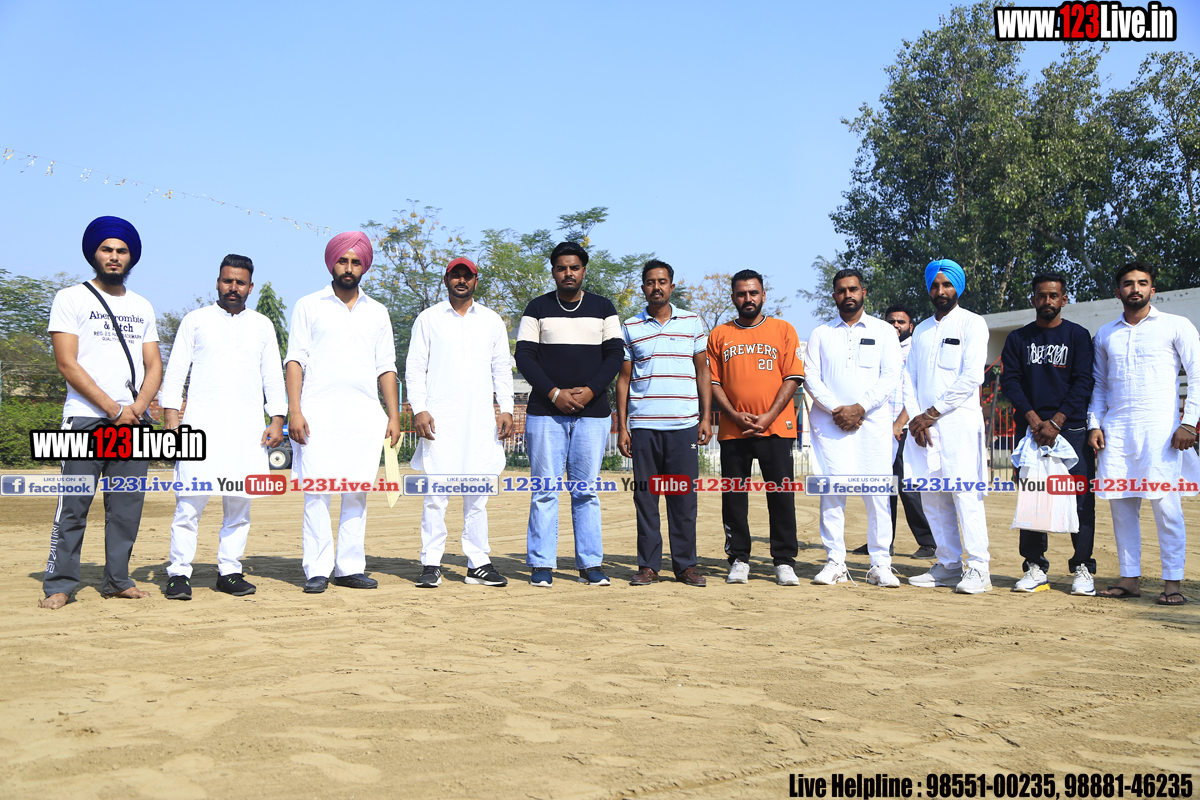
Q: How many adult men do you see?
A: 12